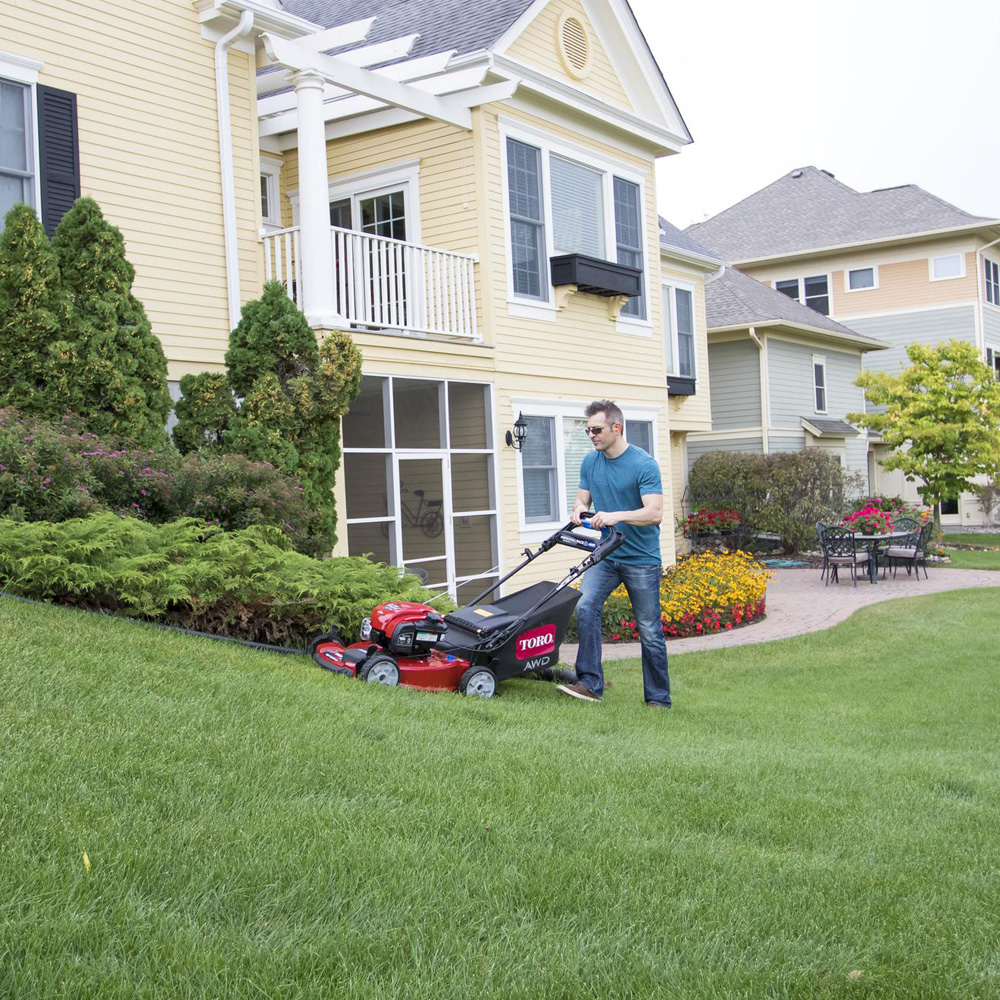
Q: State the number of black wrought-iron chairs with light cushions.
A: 4